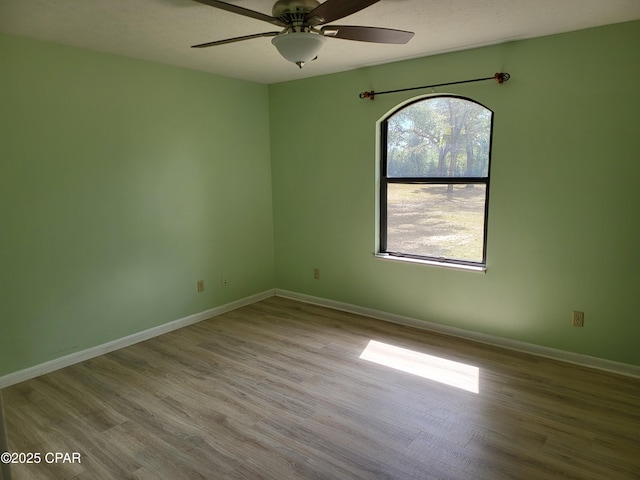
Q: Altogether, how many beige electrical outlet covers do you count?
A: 3